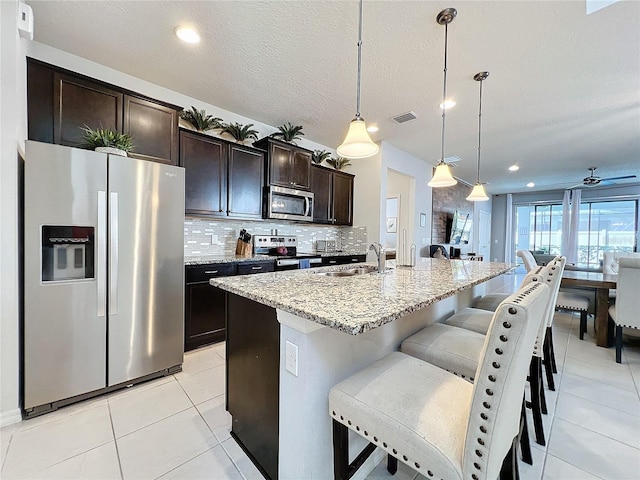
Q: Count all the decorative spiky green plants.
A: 6